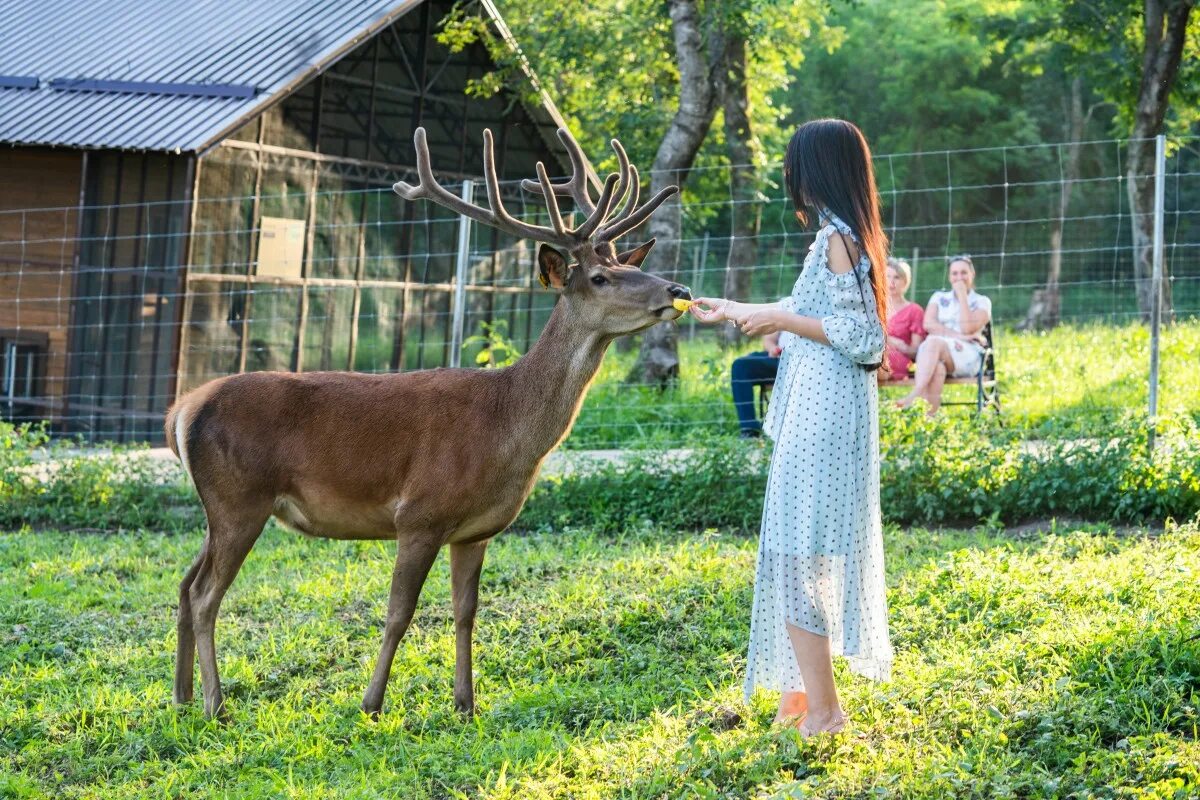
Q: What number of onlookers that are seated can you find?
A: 3